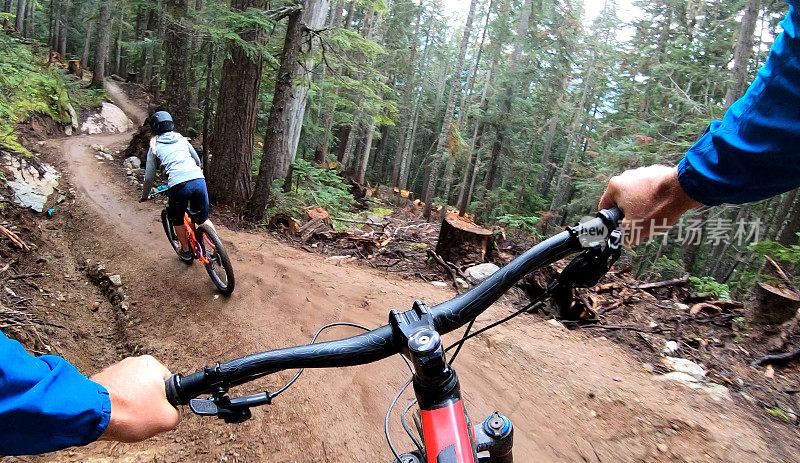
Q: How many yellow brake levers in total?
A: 0